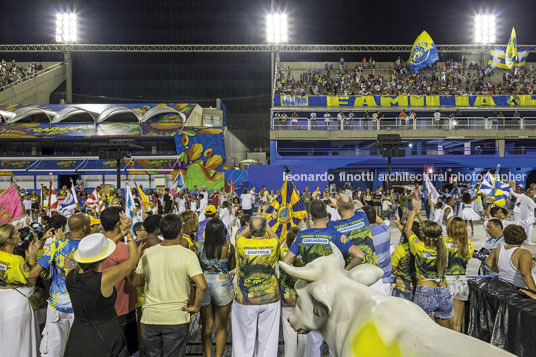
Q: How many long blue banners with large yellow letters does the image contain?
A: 1